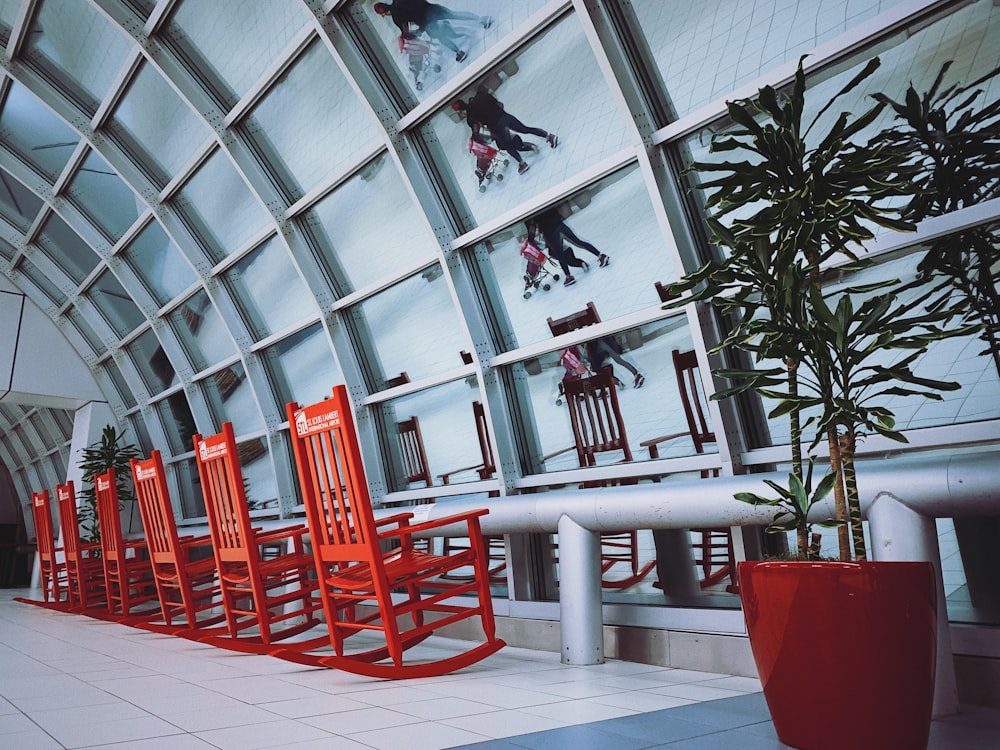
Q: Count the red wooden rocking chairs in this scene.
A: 6